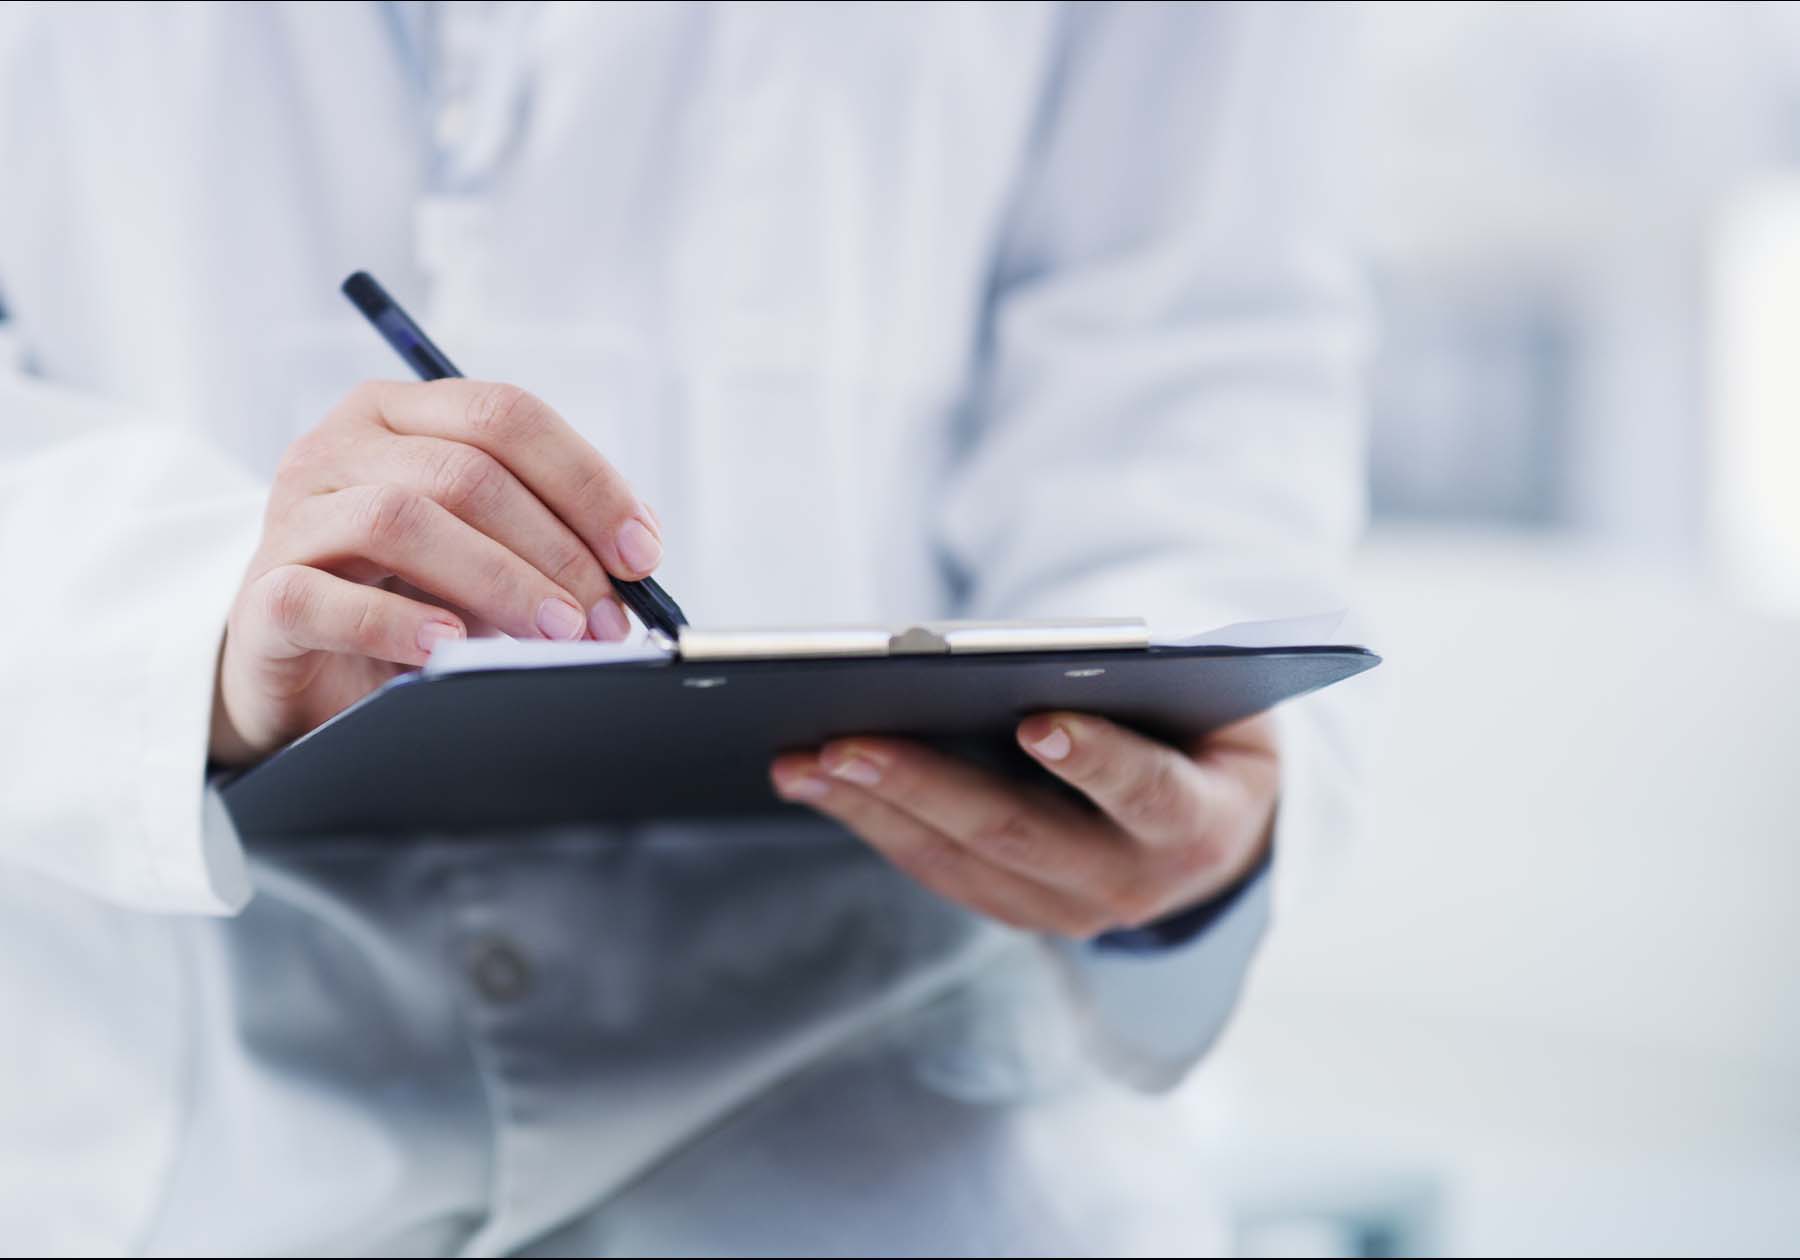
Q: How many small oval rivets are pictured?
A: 2